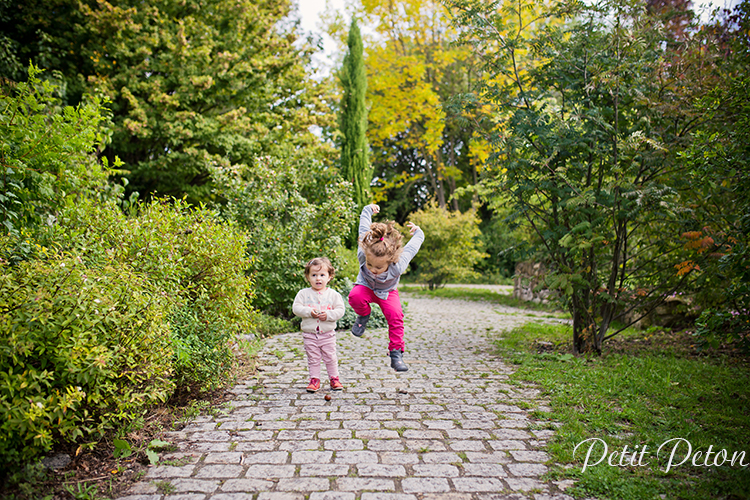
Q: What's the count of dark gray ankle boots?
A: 2